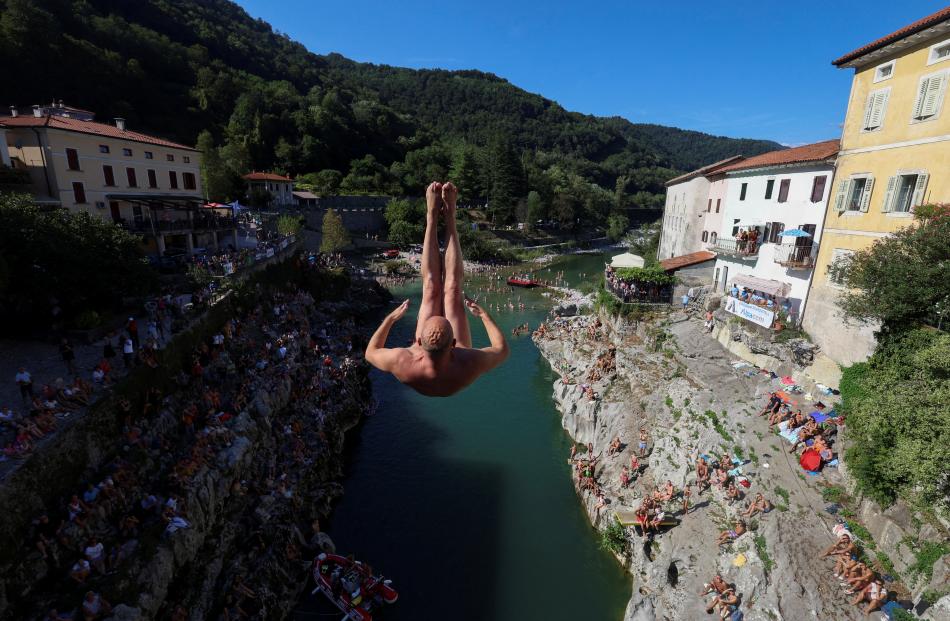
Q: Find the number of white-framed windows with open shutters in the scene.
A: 2